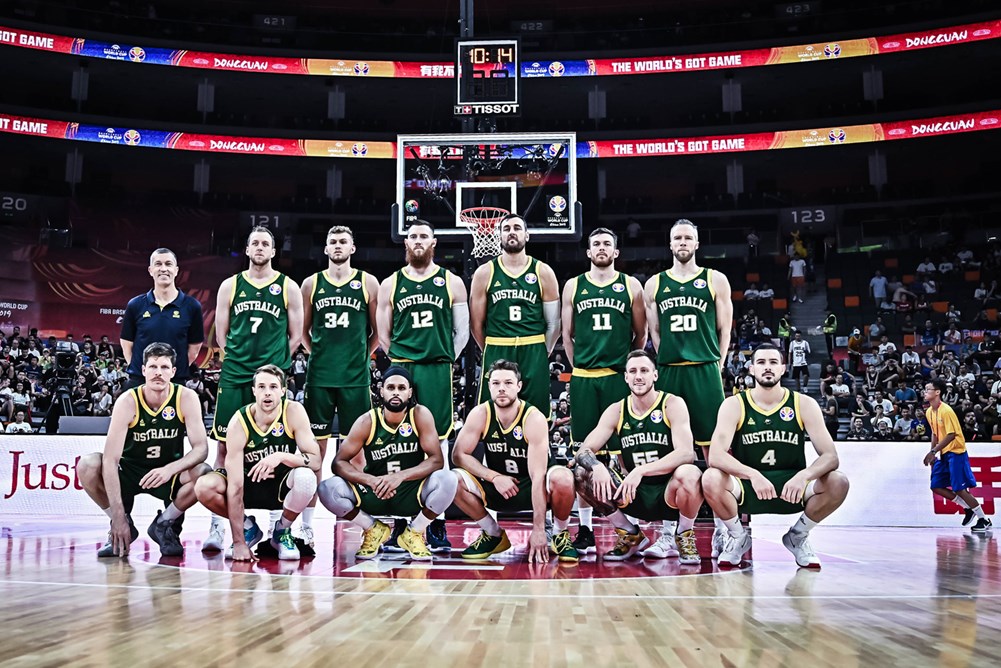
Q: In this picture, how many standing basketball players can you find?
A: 6